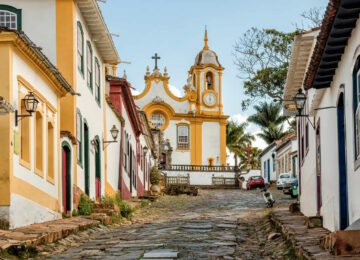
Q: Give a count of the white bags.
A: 0